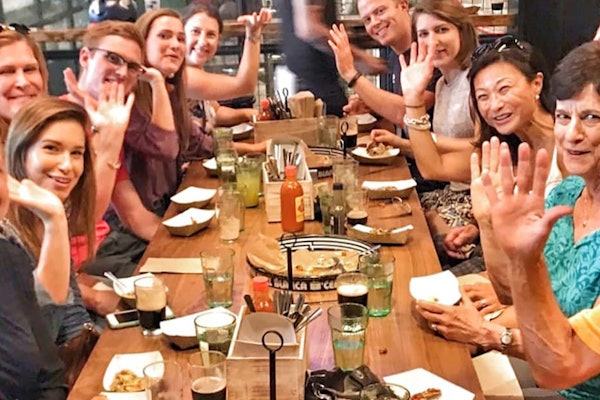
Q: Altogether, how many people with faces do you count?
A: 9